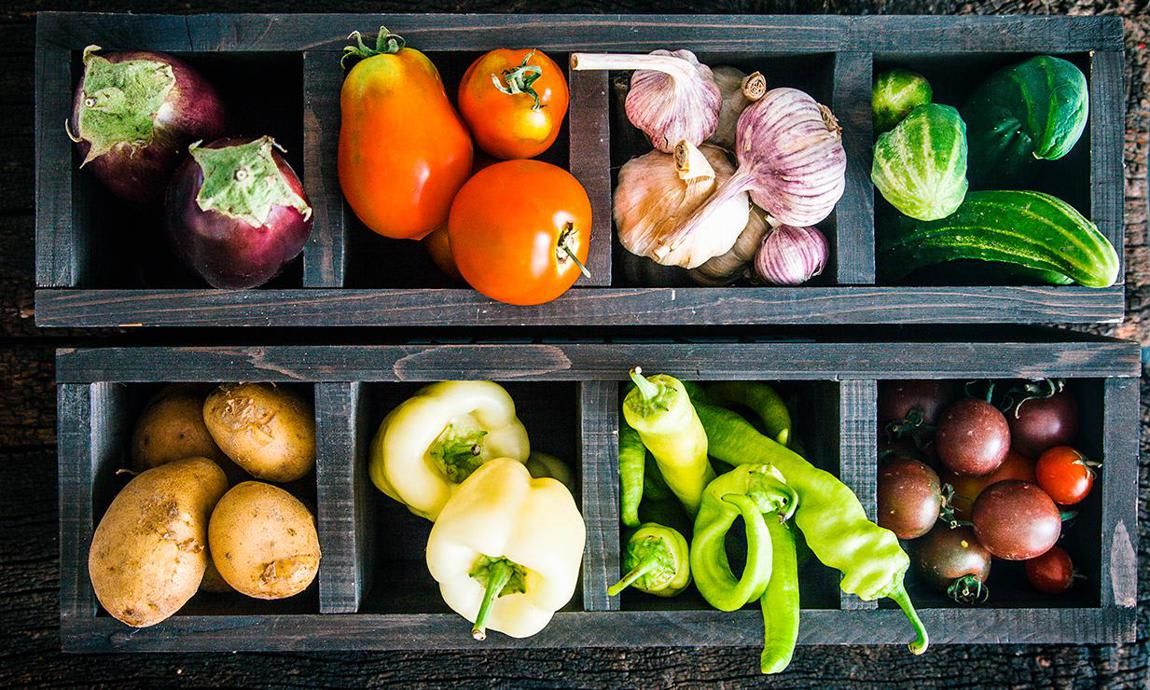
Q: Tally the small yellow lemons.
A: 0